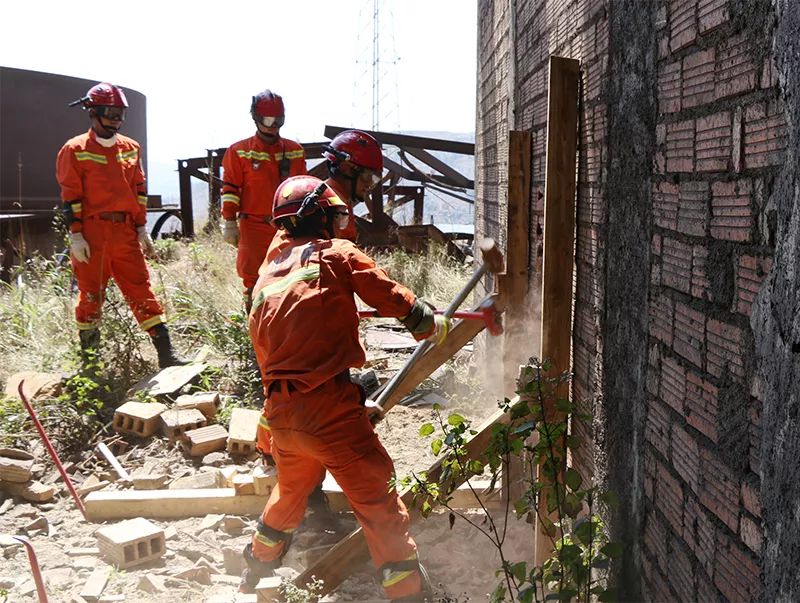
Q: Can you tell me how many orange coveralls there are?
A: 4